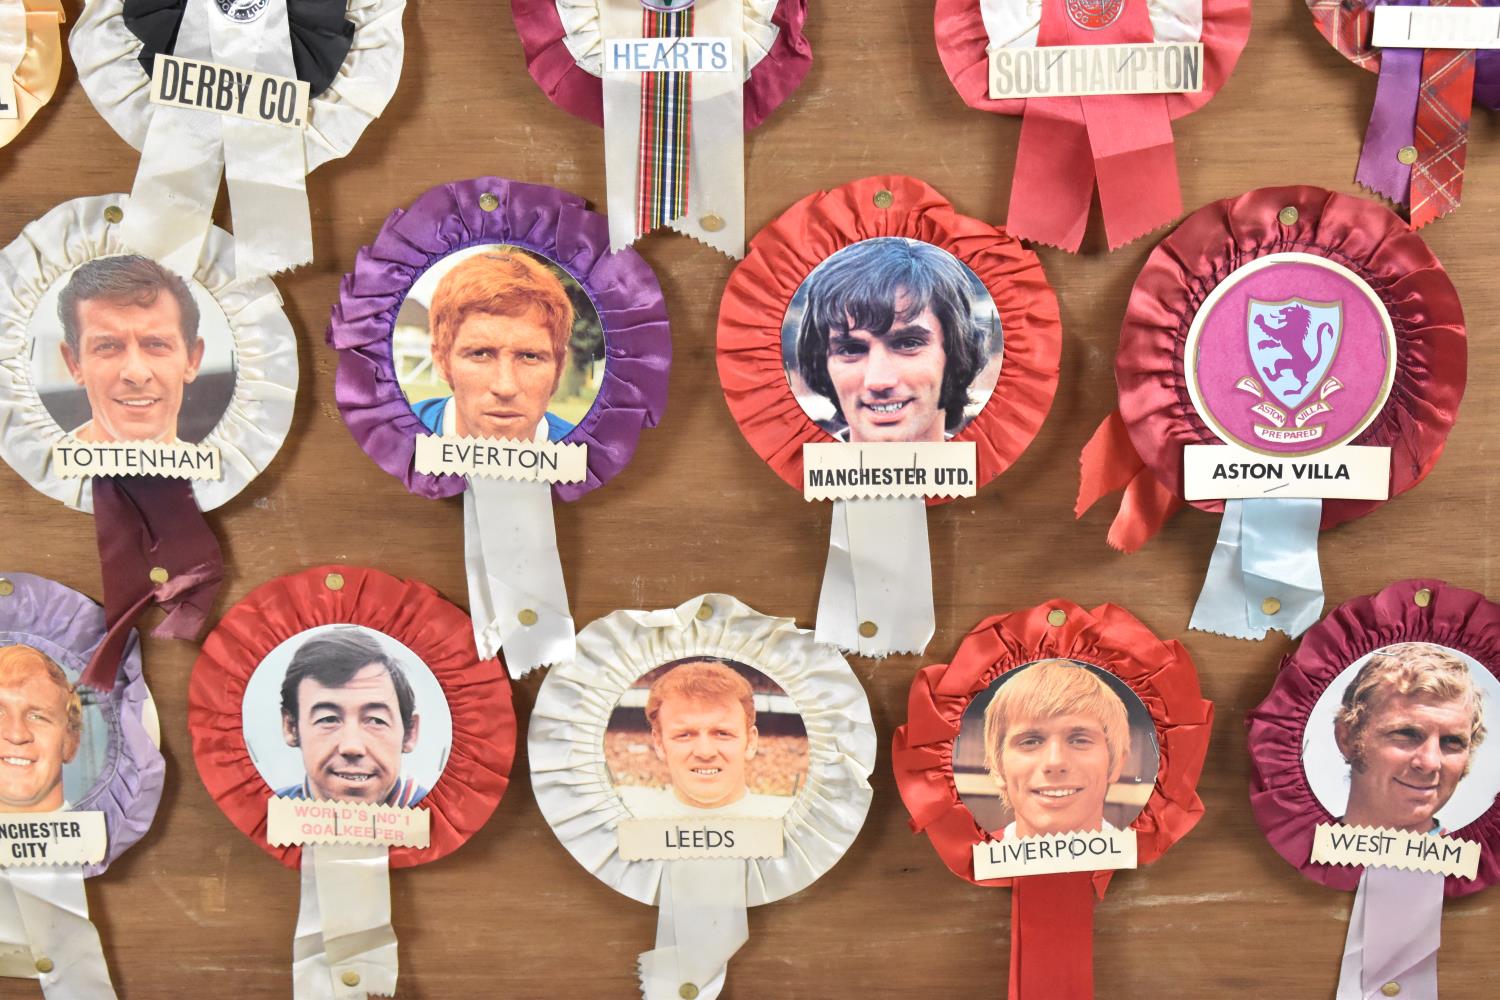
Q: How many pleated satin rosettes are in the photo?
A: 14